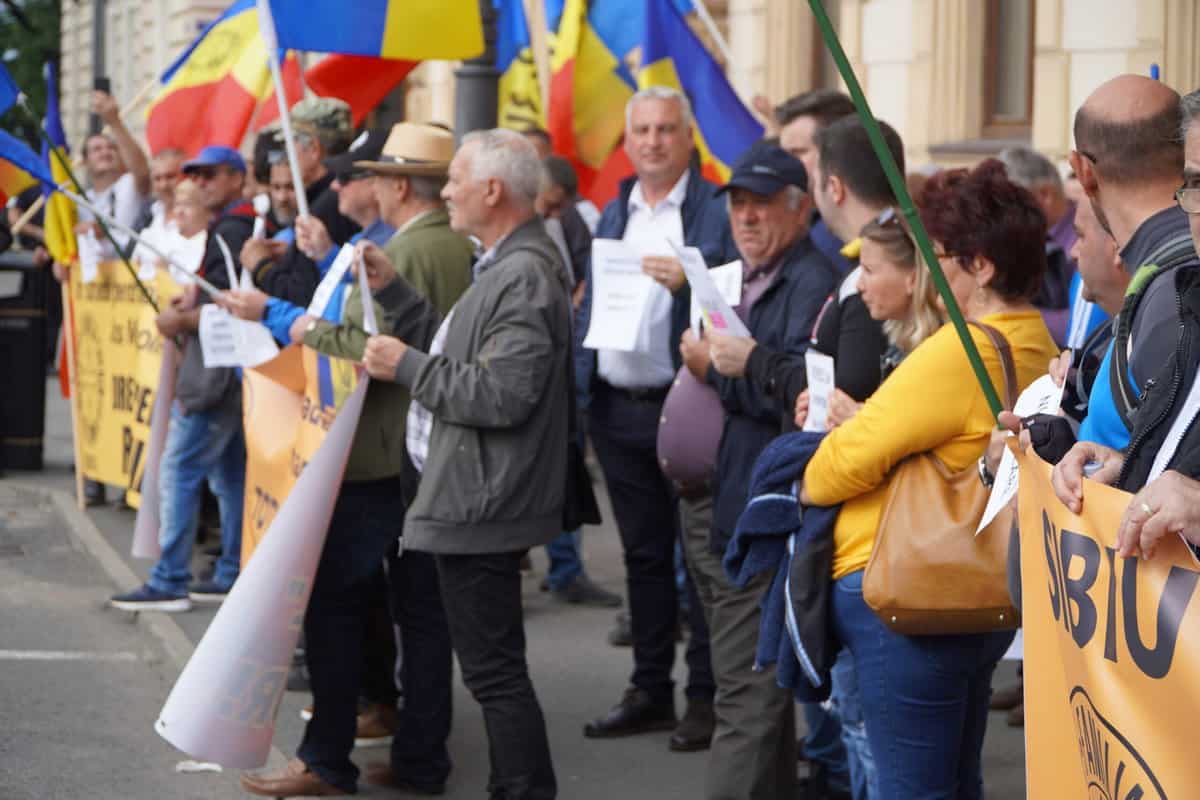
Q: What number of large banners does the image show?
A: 3